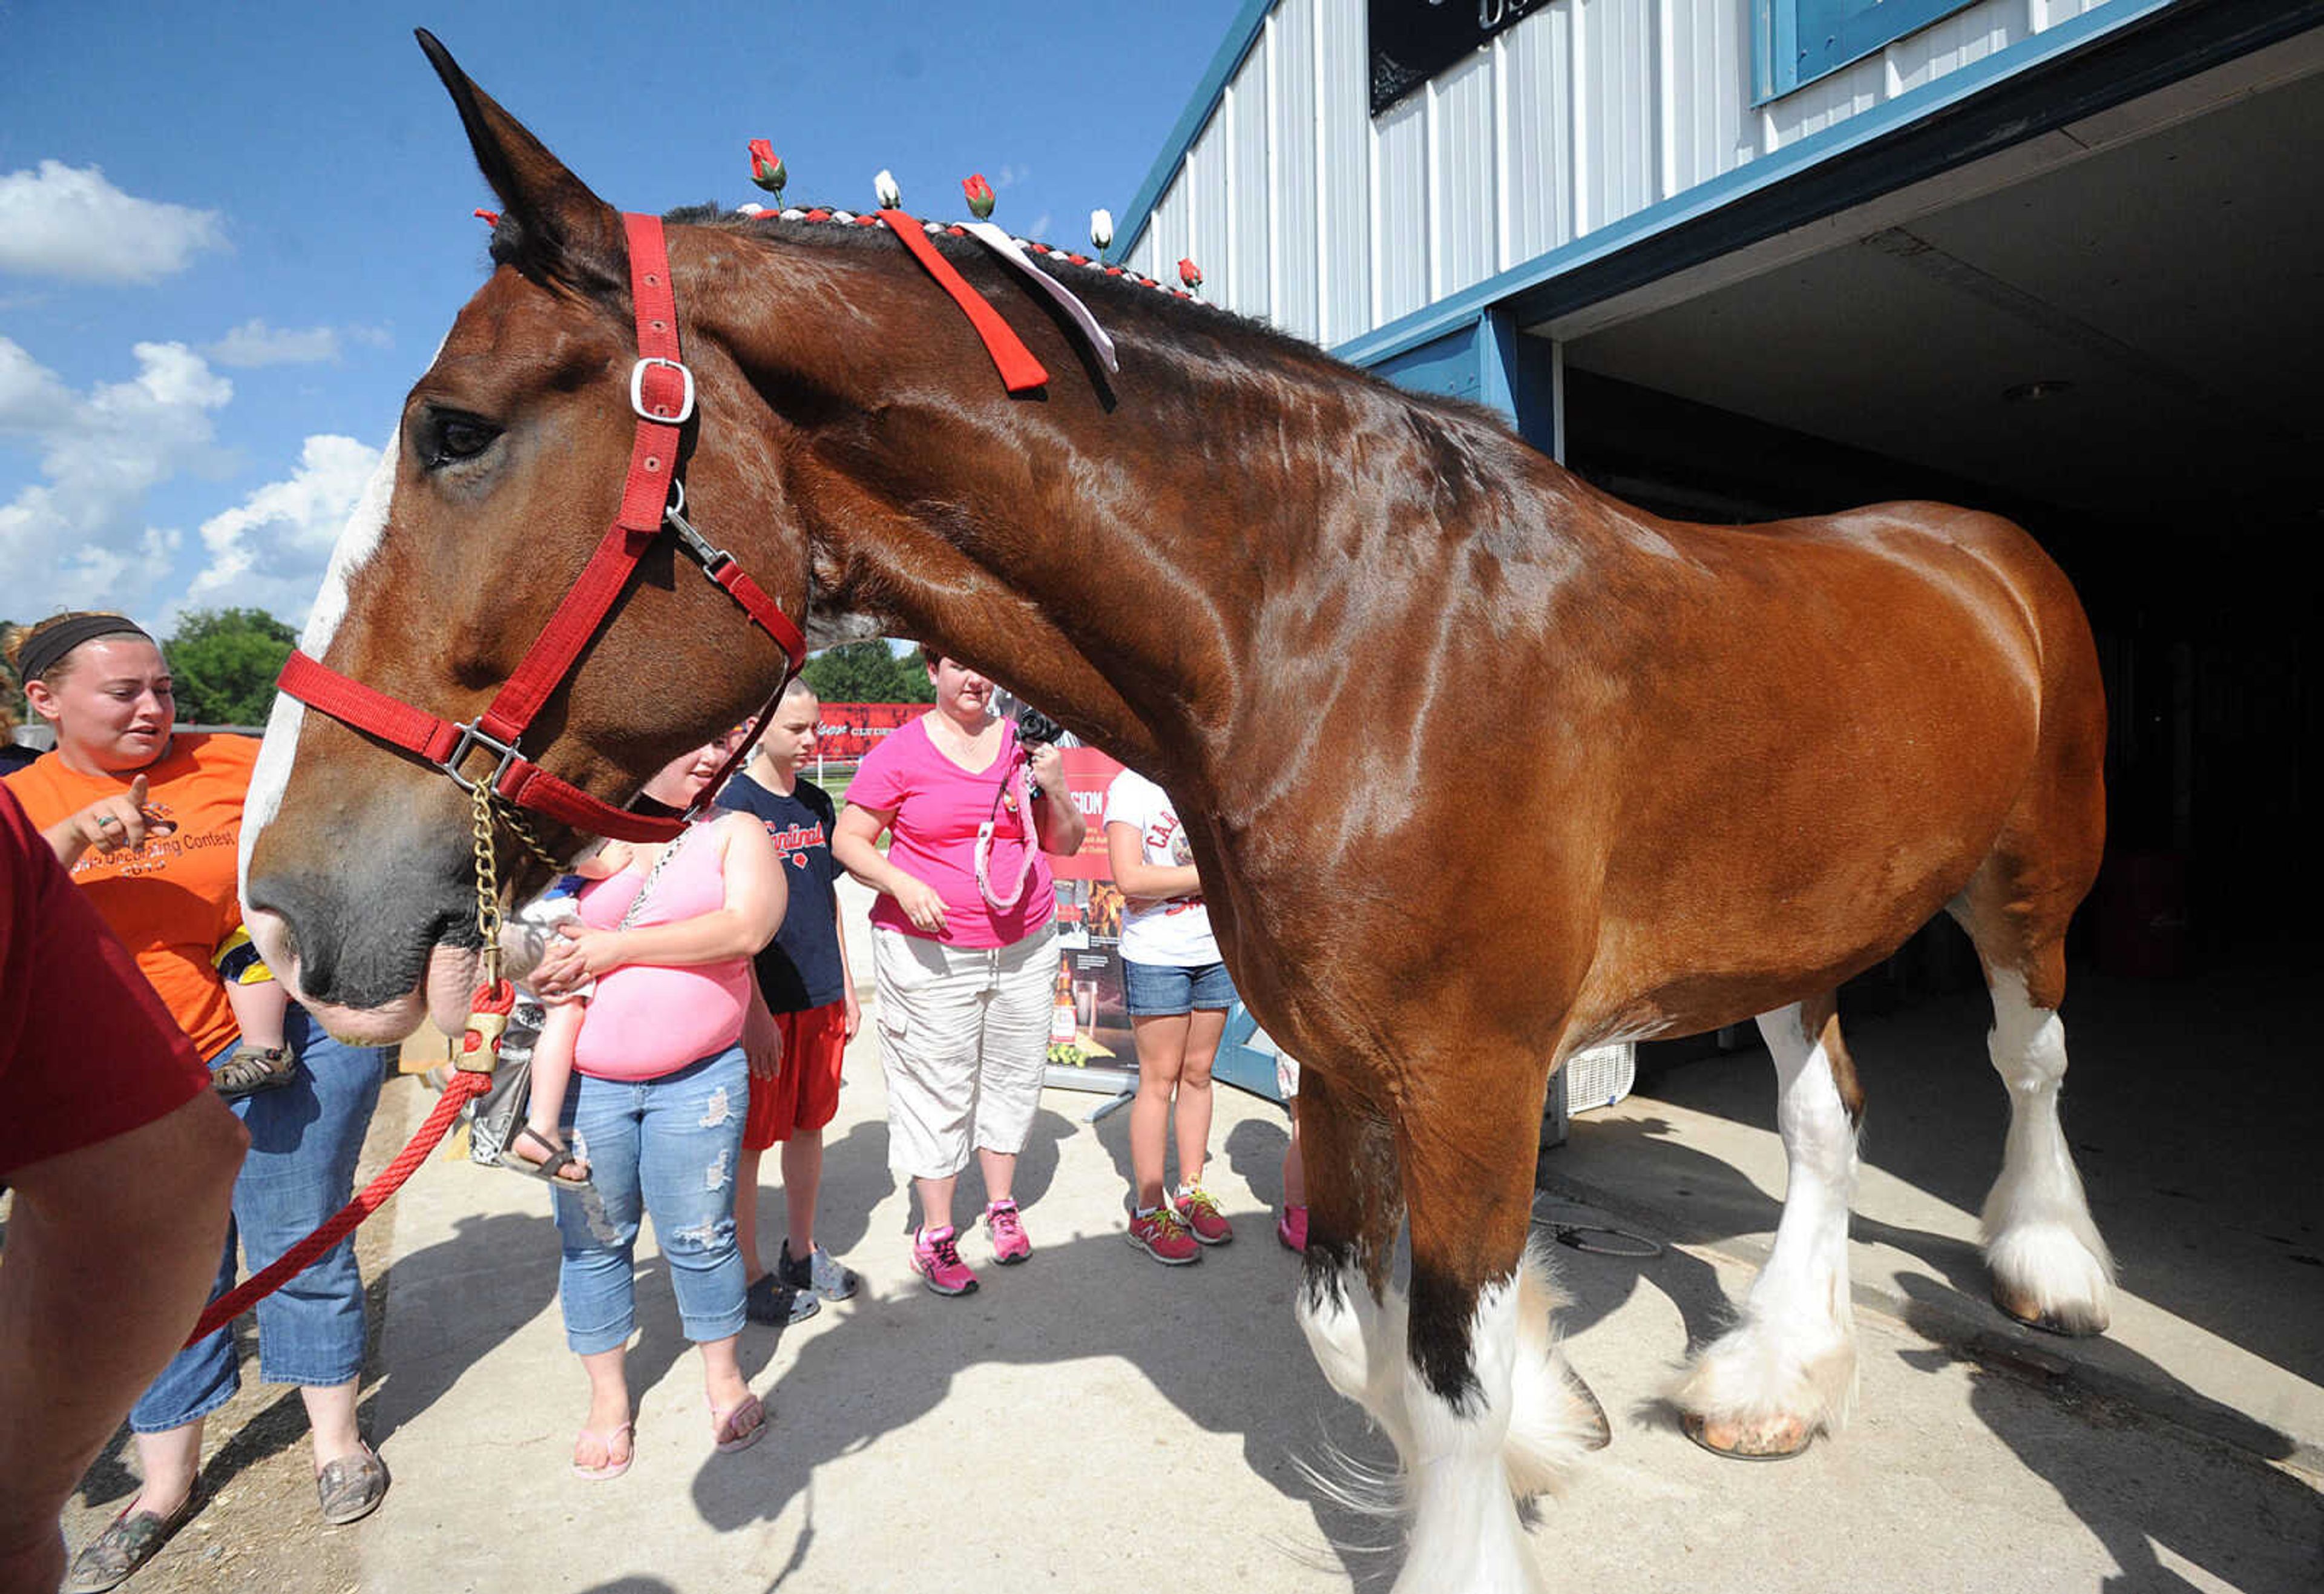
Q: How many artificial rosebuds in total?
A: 5